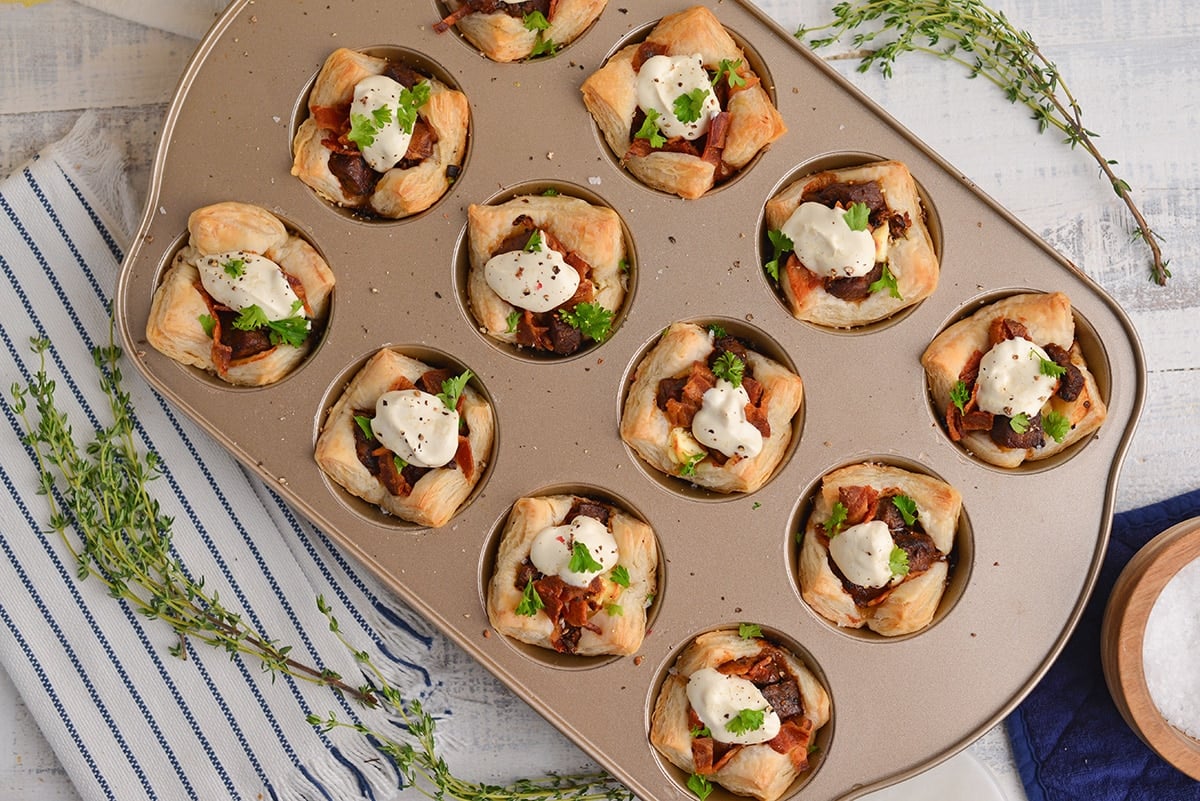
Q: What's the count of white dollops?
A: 11